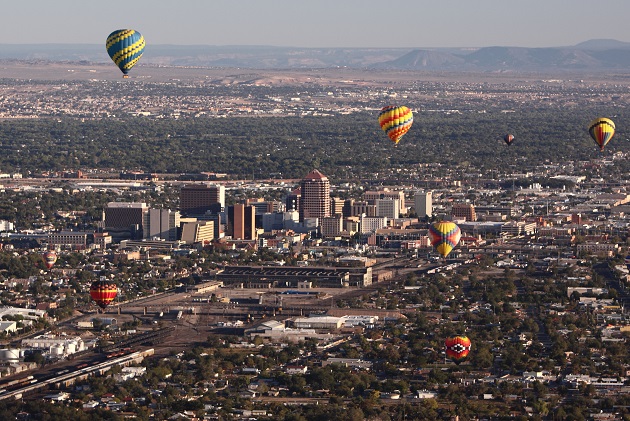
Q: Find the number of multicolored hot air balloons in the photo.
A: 8